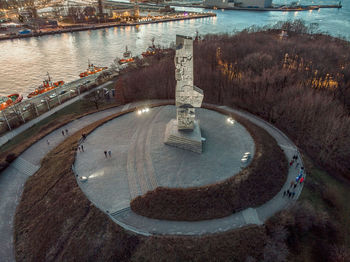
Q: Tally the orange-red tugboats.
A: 5